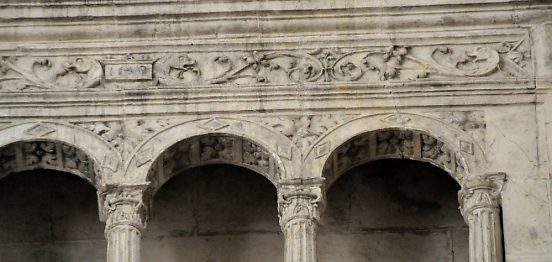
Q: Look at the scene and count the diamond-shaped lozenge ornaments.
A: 8